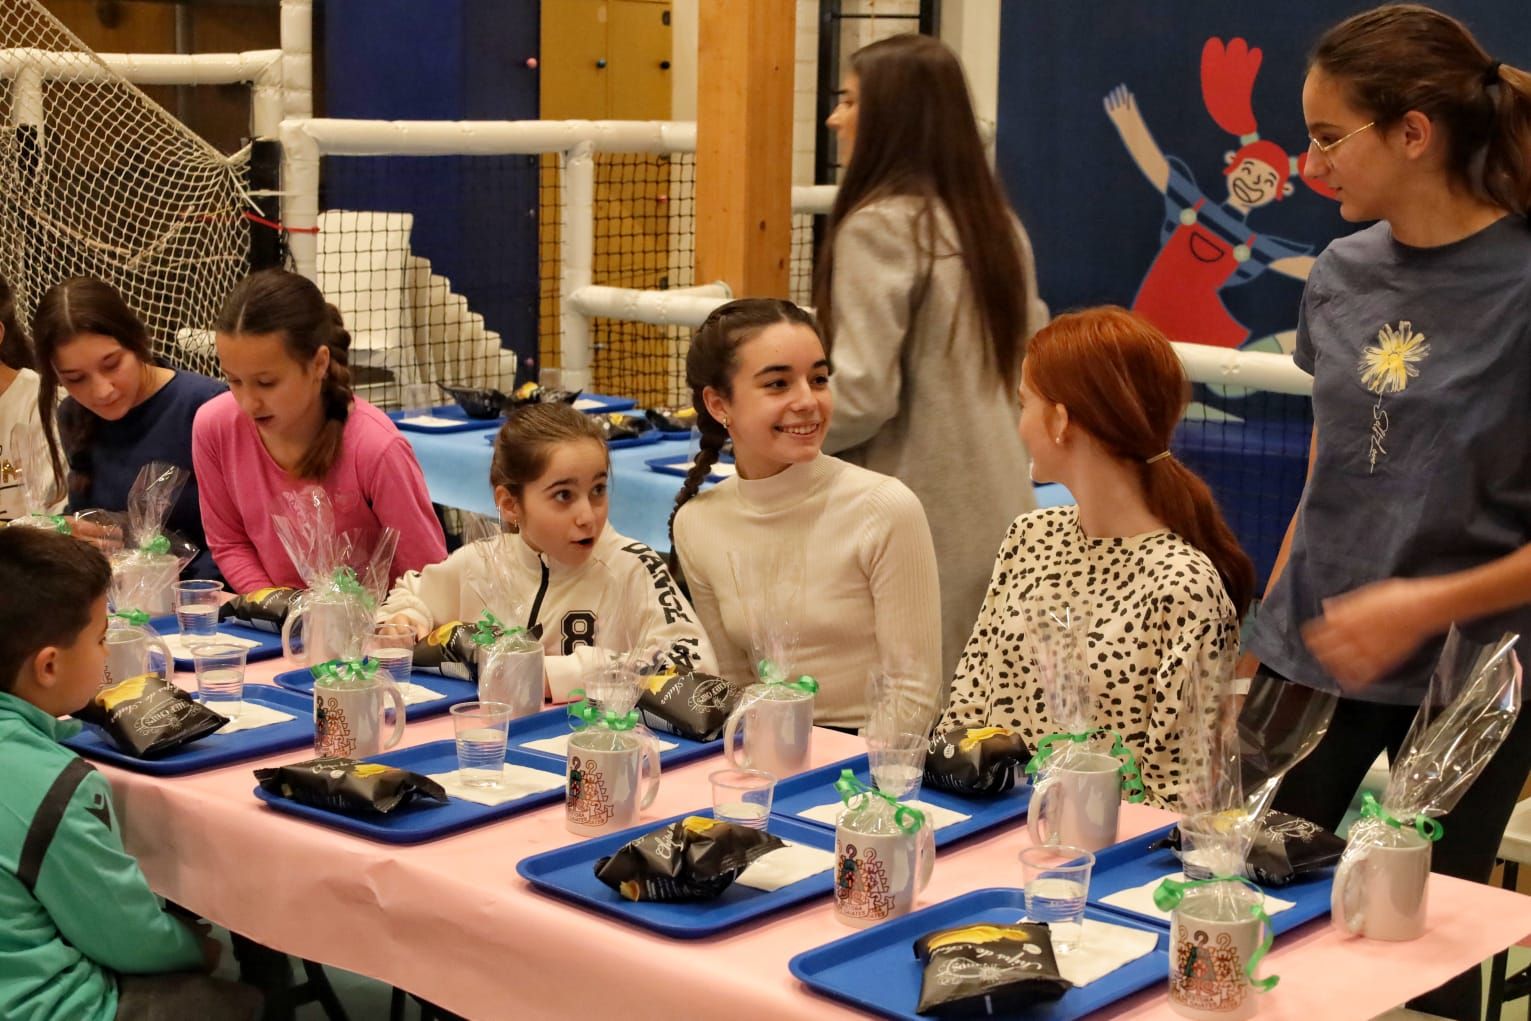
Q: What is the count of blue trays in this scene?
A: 14